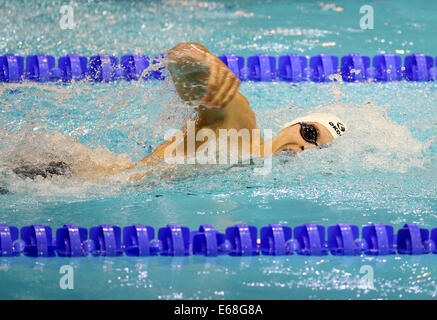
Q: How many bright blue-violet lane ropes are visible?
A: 2